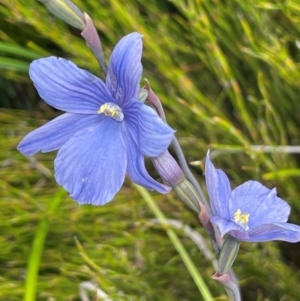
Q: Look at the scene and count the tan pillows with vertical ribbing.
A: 0